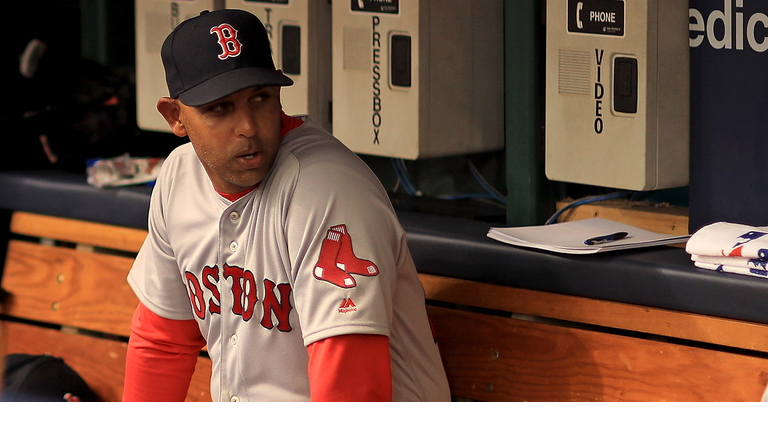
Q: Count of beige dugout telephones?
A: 4